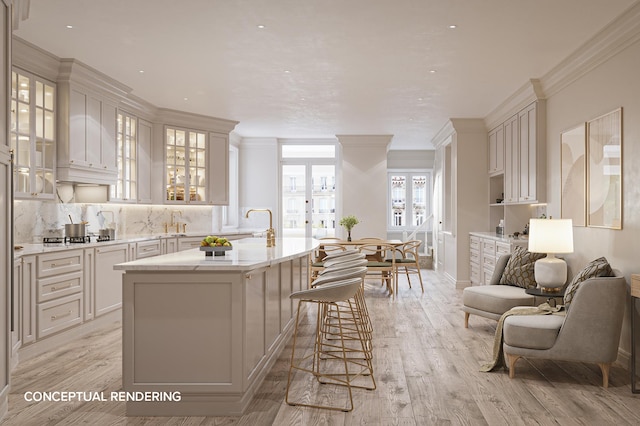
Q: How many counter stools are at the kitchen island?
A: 5